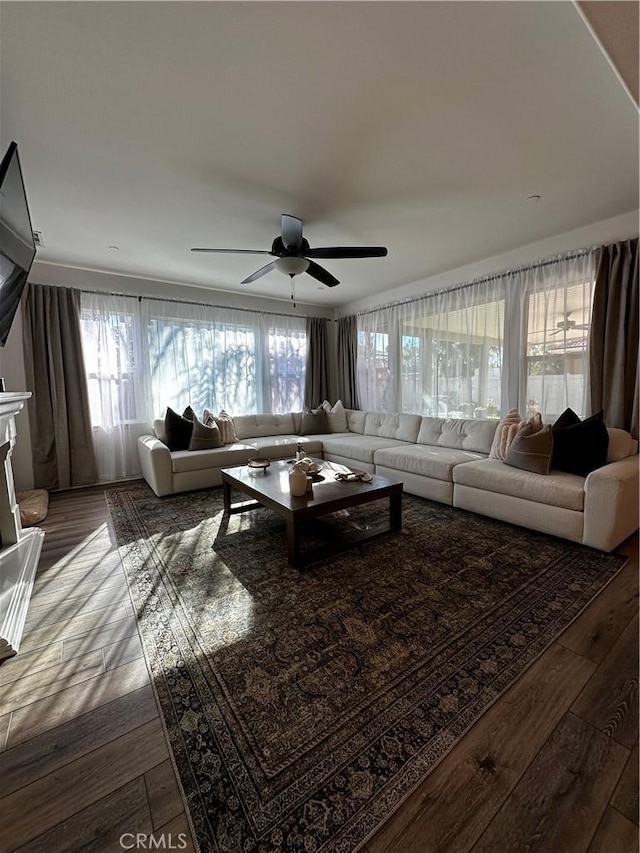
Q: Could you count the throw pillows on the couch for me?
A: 8